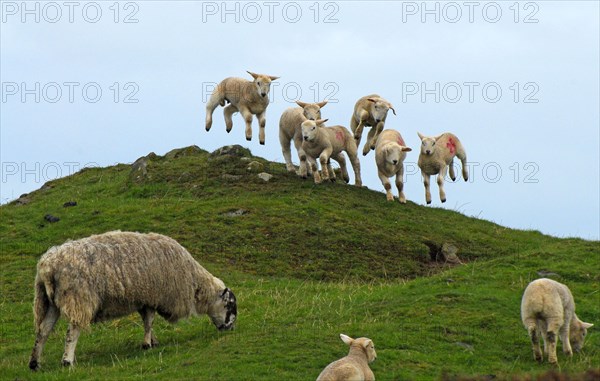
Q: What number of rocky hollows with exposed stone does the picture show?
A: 1